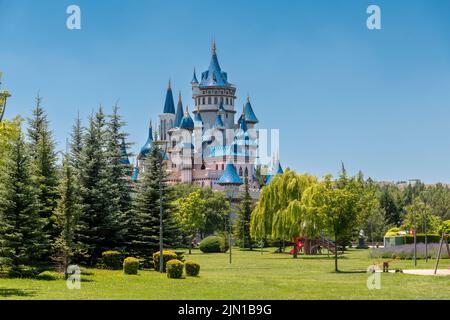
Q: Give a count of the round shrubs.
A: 6